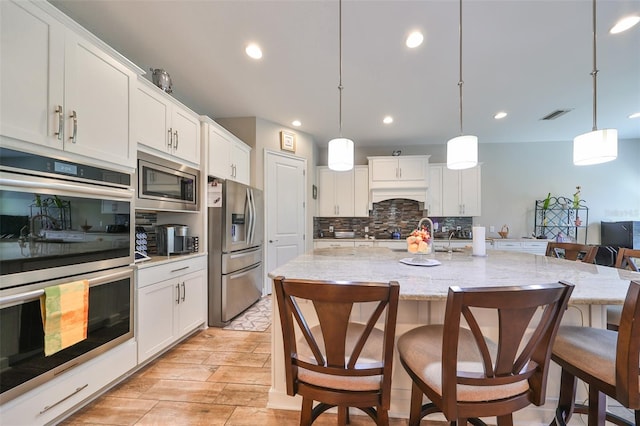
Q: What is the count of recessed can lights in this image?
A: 7